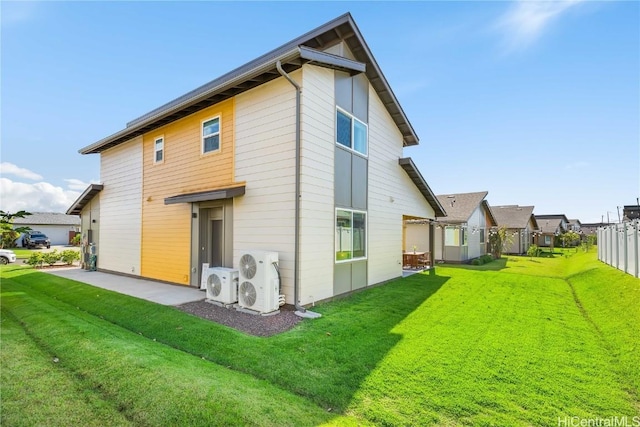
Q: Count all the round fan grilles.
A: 3